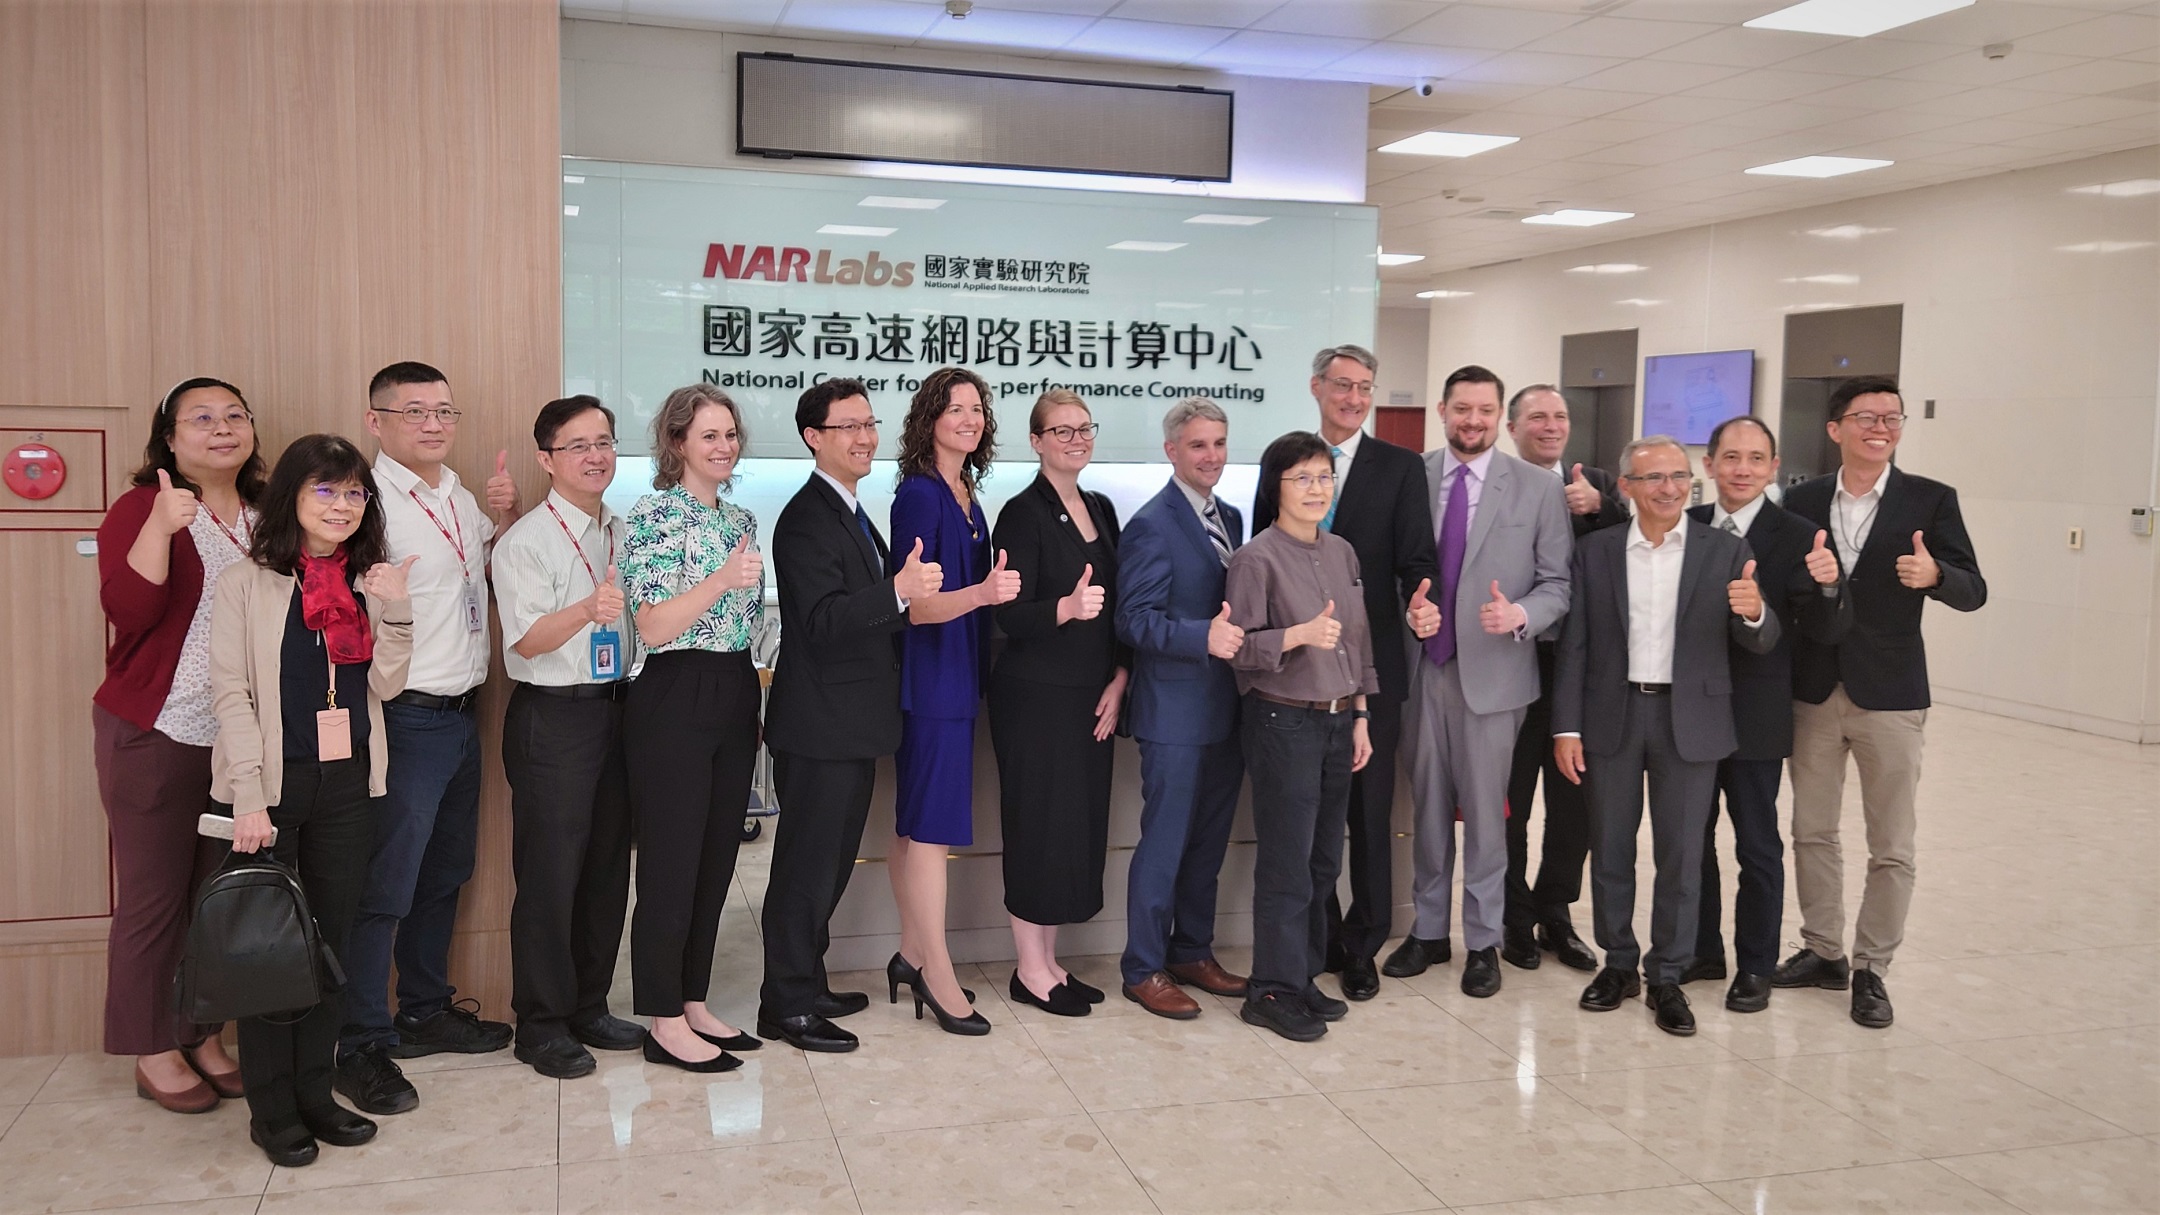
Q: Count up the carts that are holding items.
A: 1